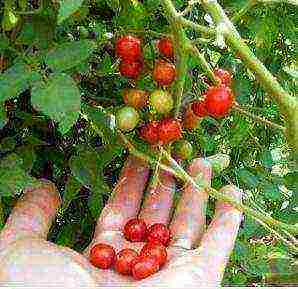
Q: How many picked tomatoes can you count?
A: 6